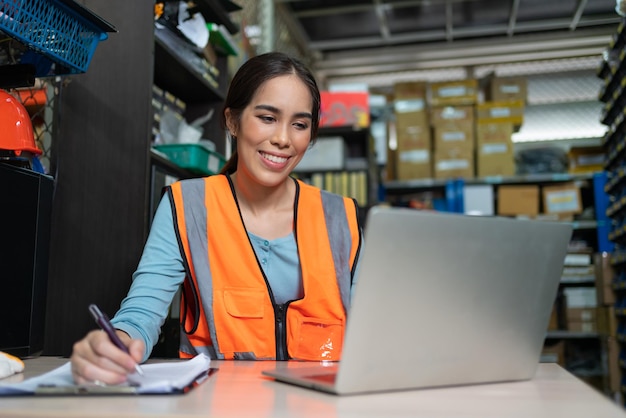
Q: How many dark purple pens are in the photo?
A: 1